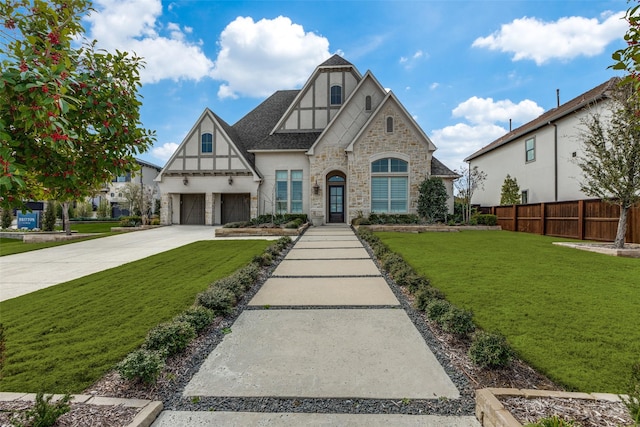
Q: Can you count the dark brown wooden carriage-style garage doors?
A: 2